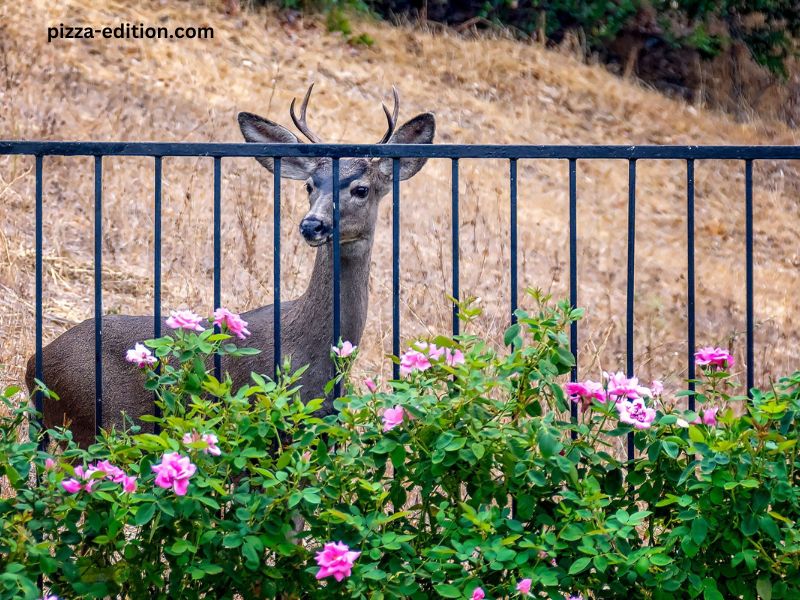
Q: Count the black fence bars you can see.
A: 13